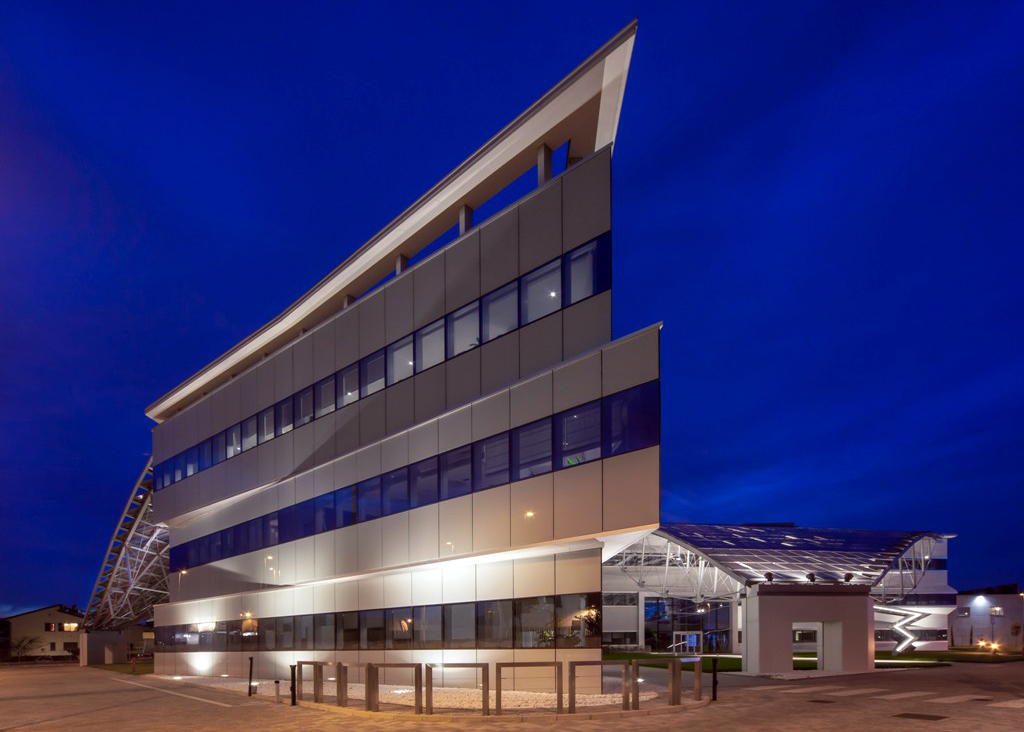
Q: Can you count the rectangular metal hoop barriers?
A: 9